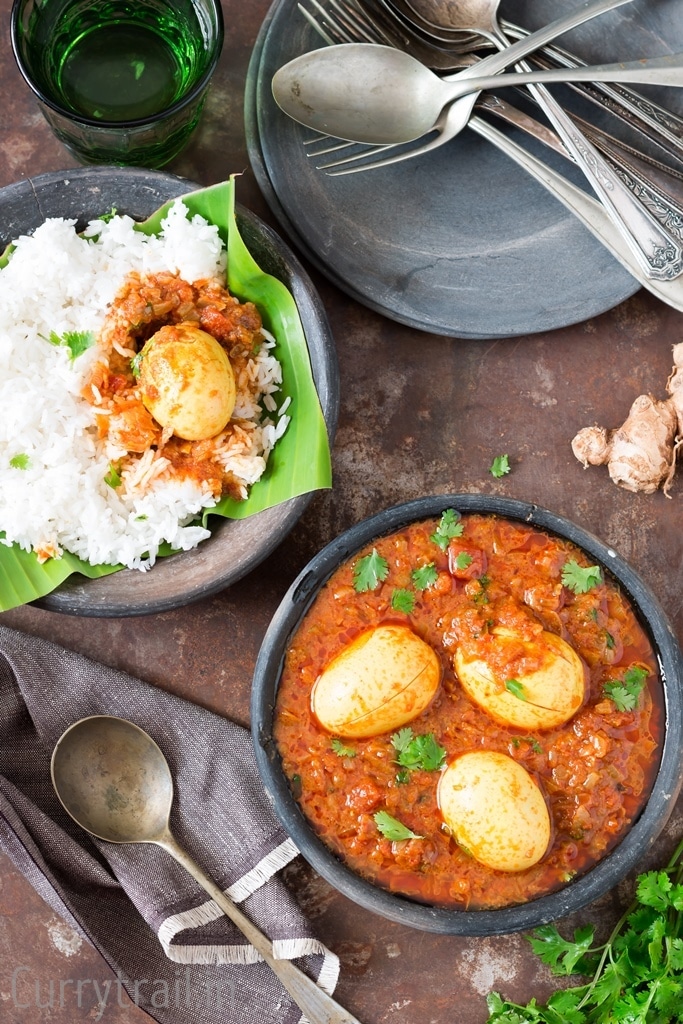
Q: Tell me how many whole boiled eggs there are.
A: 4